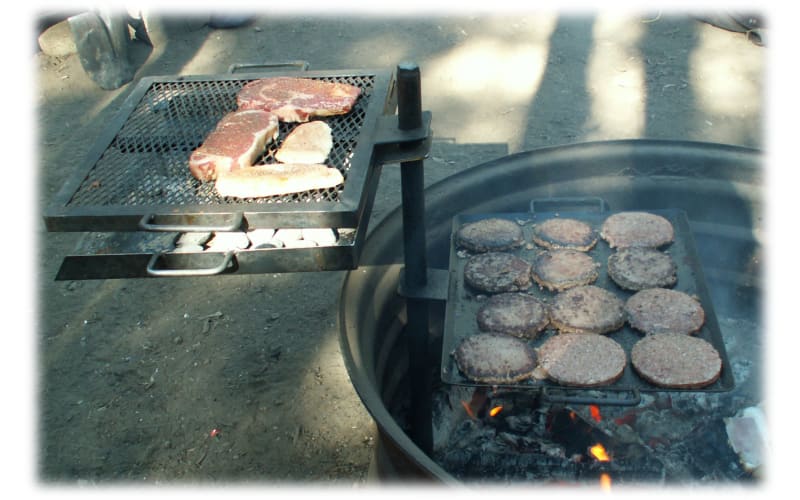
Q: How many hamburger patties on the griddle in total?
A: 12